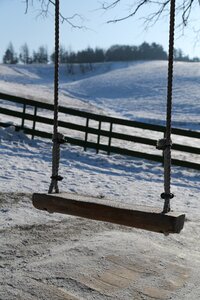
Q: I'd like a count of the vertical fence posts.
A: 5